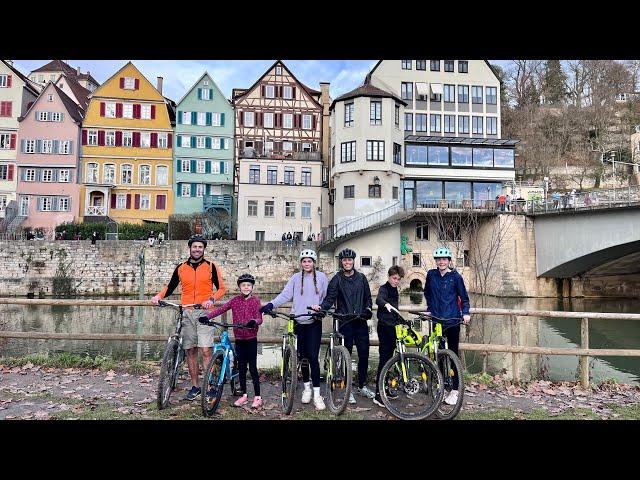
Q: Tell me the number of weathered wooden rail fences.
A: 1